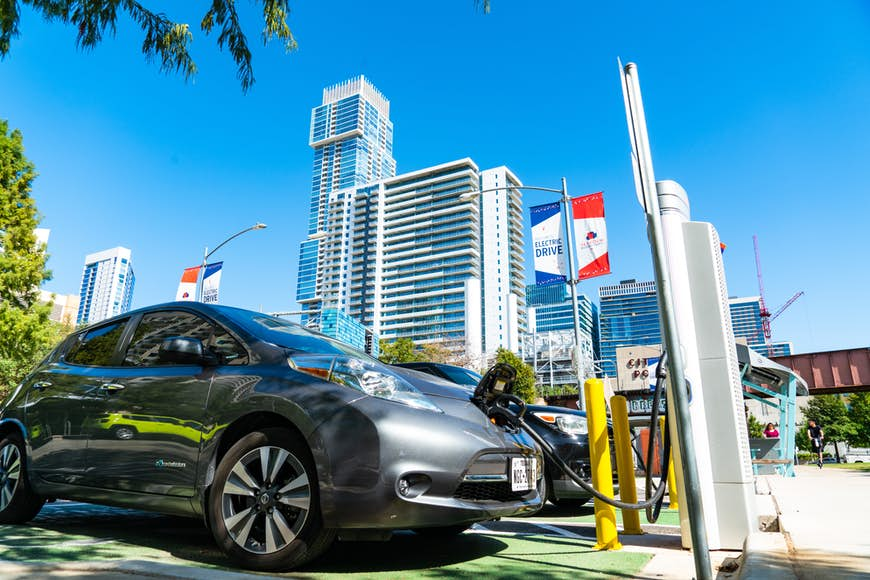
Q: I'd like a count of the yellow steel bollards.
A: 3